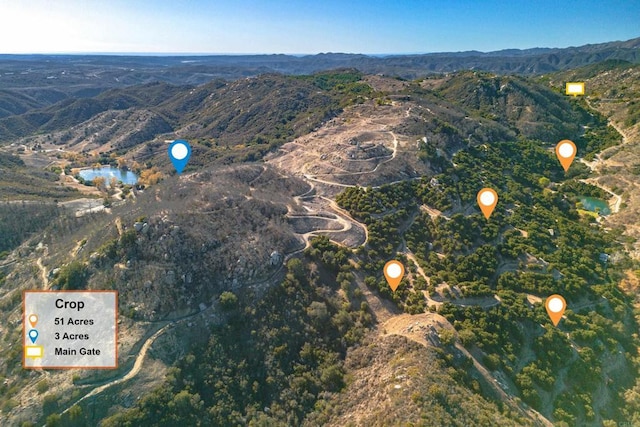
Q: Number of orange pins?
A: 4